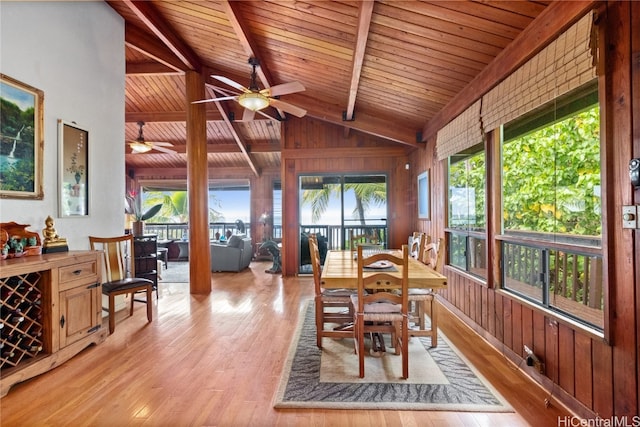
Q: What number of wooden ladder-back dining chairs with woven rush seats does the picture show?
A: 6